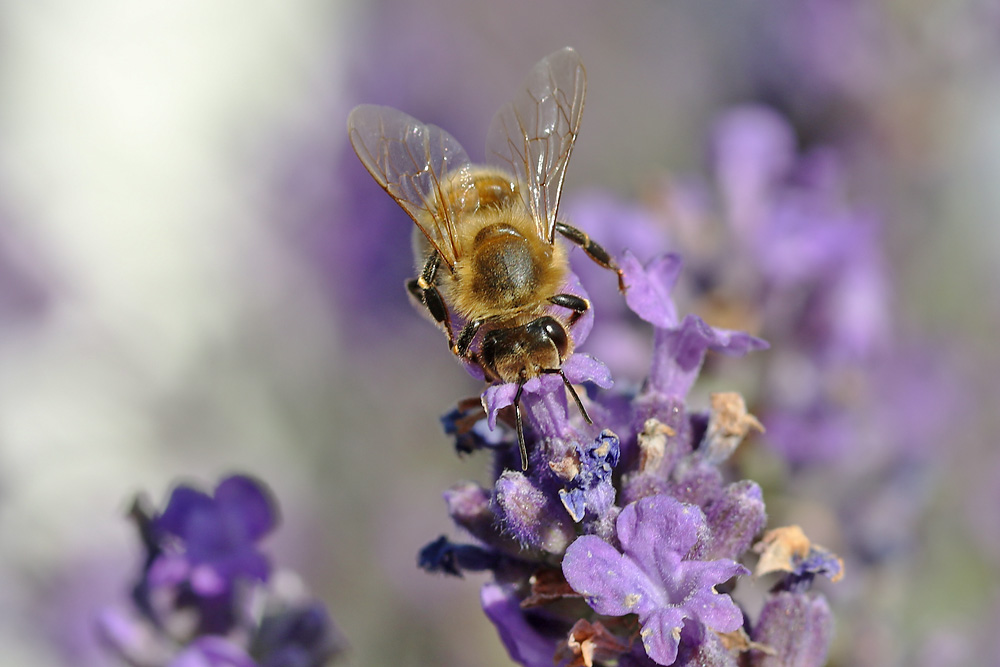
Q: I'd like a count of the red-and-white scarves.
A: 0